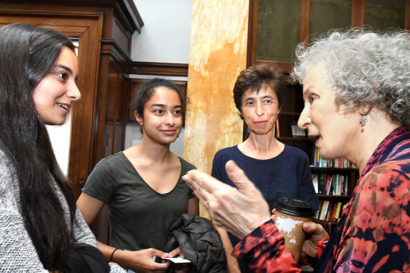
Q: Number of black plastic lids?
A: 1